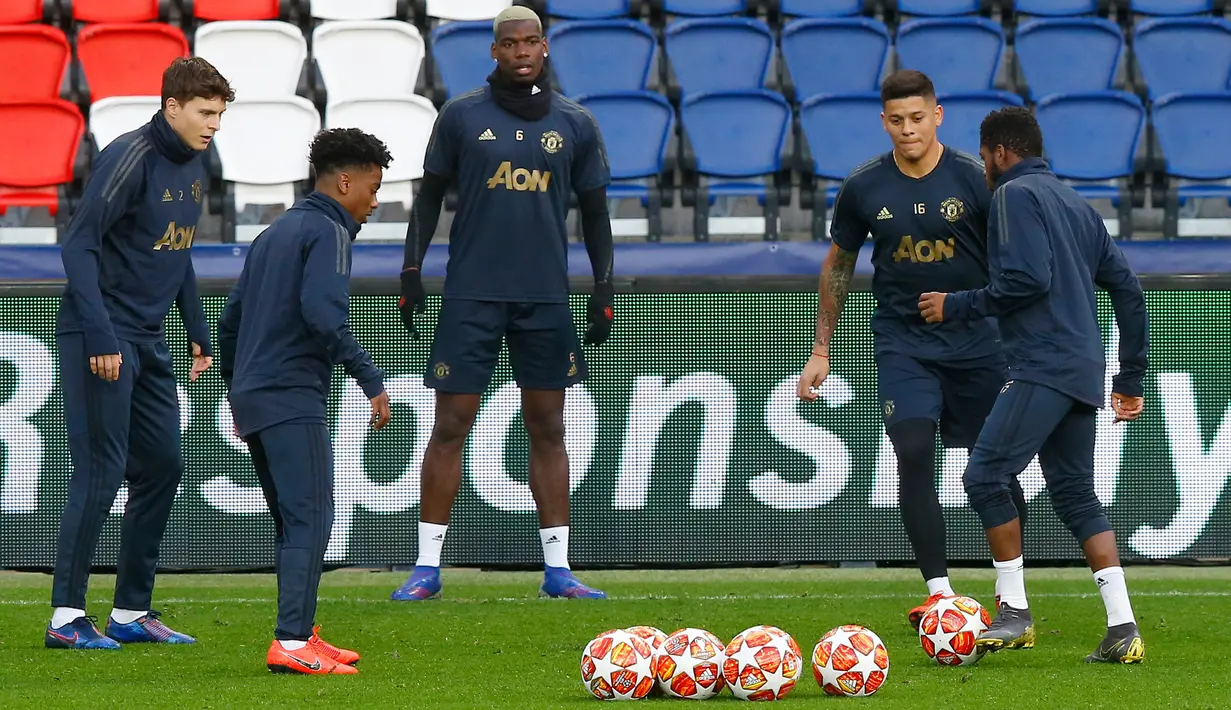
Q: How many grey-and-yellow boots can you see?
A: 2